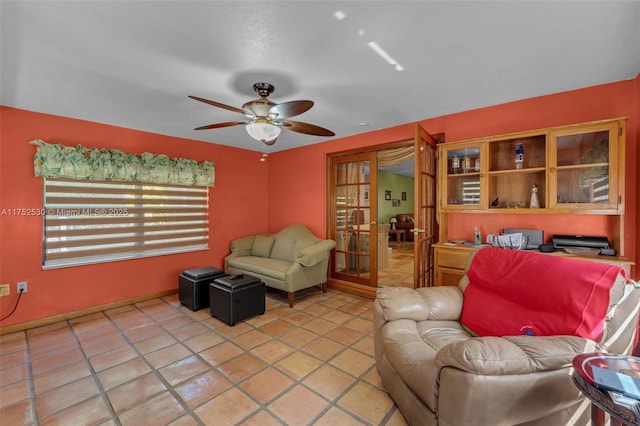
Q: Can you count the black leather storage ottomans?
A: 2